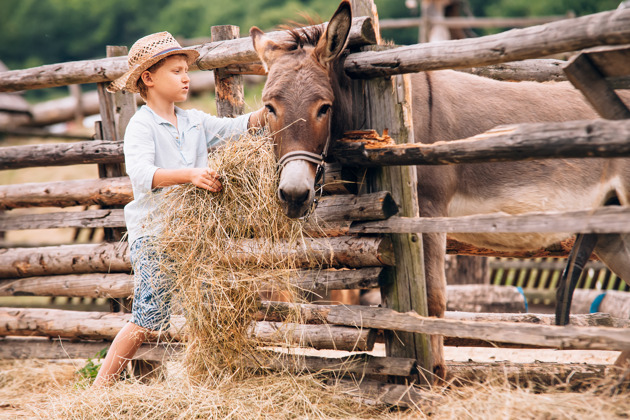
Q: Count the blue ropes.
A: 2